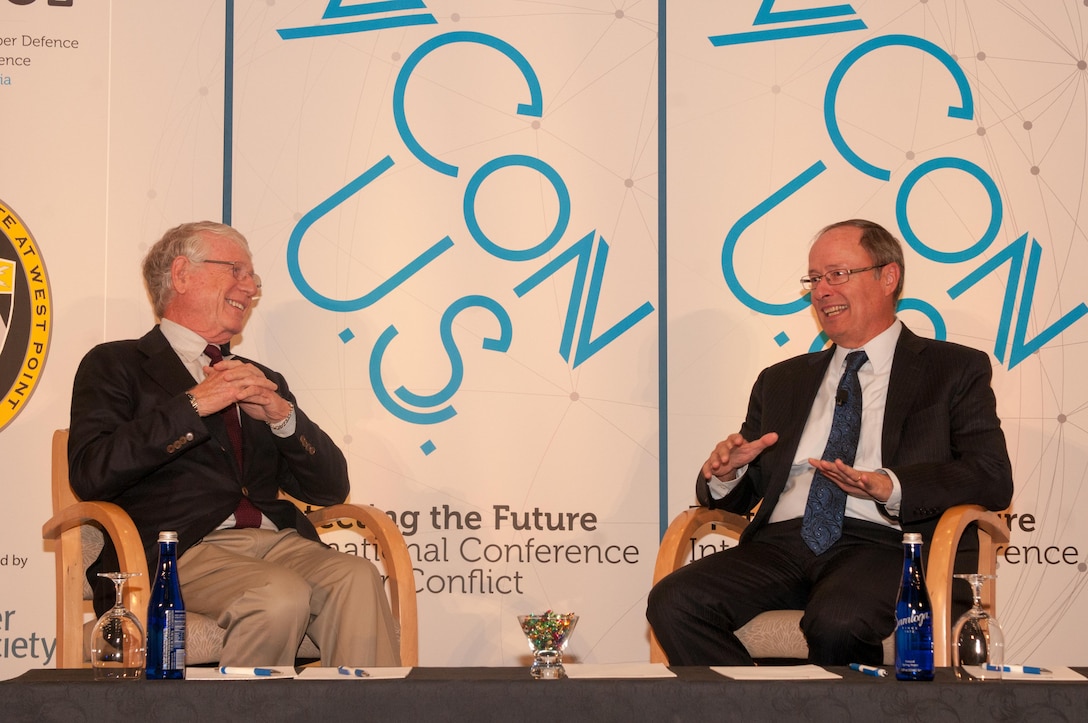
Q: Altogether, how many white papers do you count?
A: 5